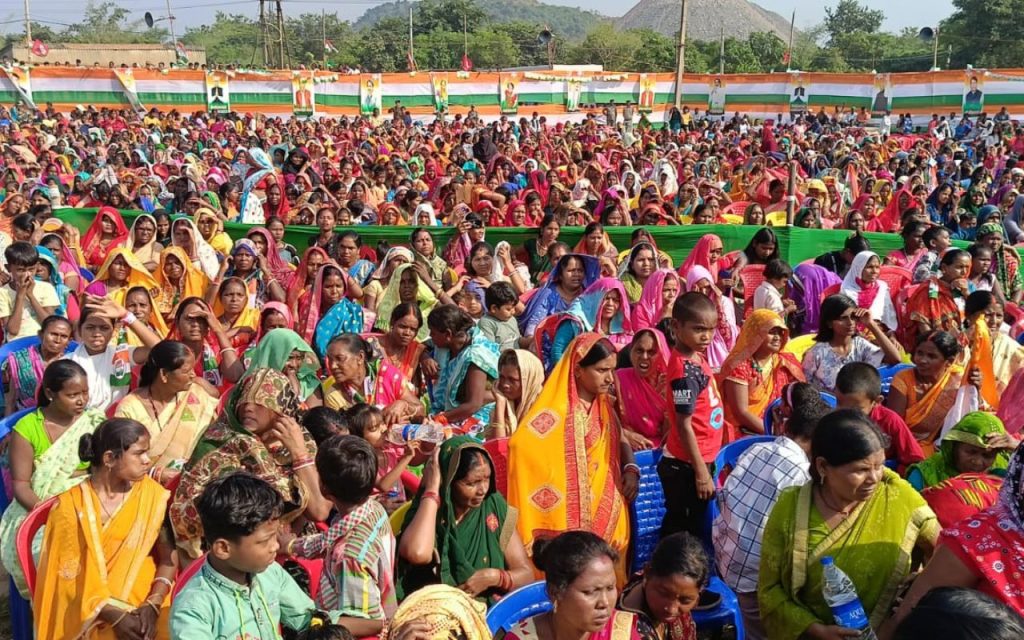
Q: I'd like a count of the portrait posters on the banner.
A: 13